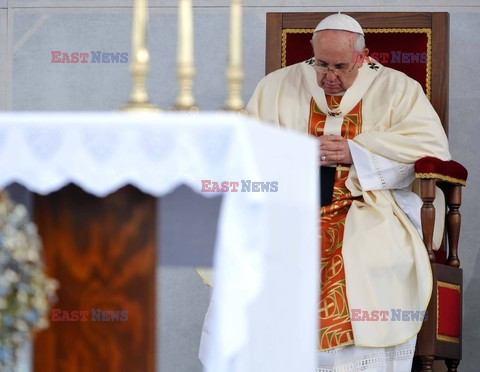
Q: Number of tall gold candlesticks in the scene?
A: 3